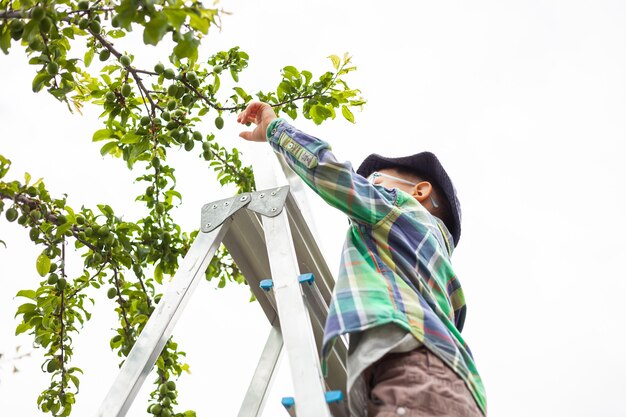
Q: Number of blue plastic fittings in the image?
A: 4